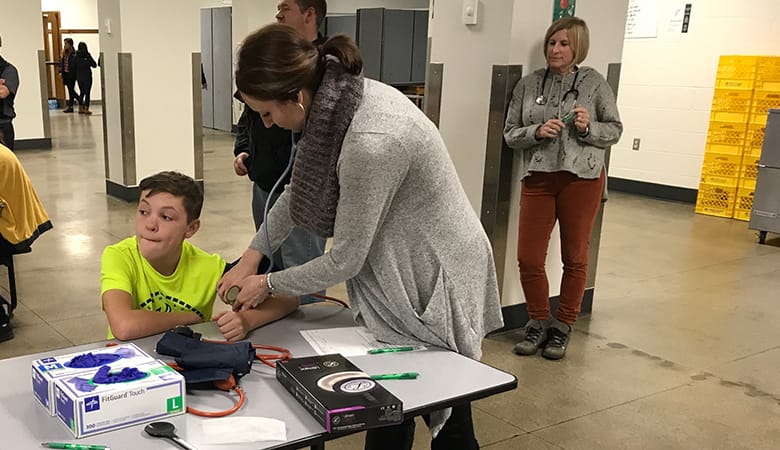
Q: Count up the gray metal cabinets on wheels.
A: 1